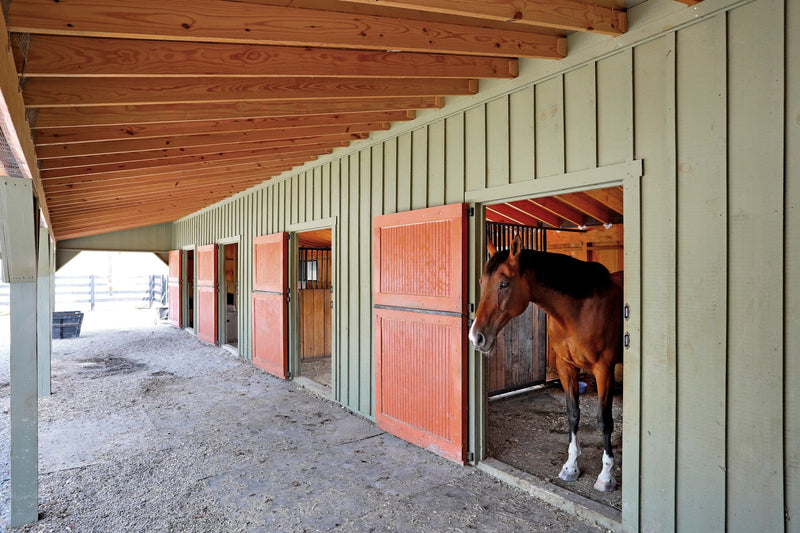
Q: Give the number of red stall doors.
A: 4